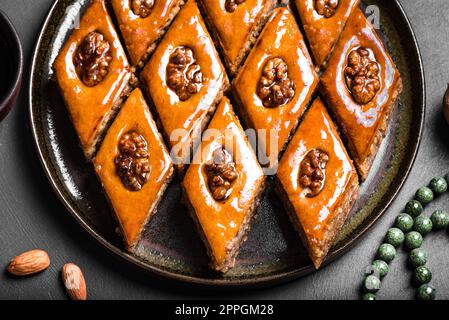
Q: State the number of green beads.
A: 15